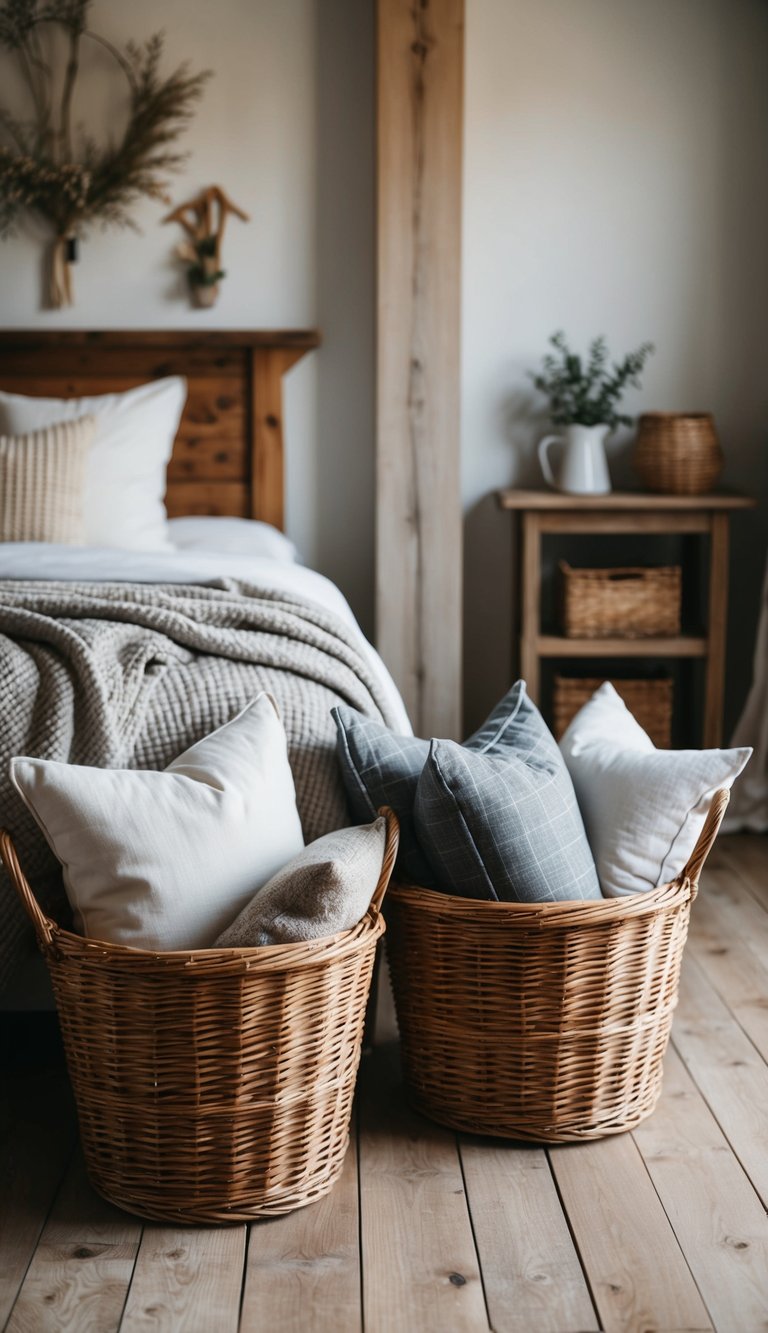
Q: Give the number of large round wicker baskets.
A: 2